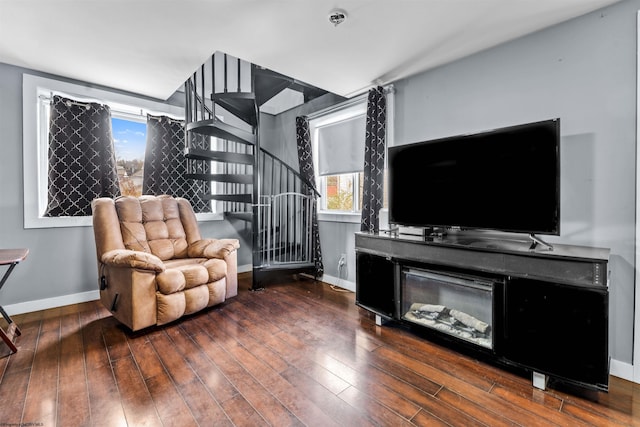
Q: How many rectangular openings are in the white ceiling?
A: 1